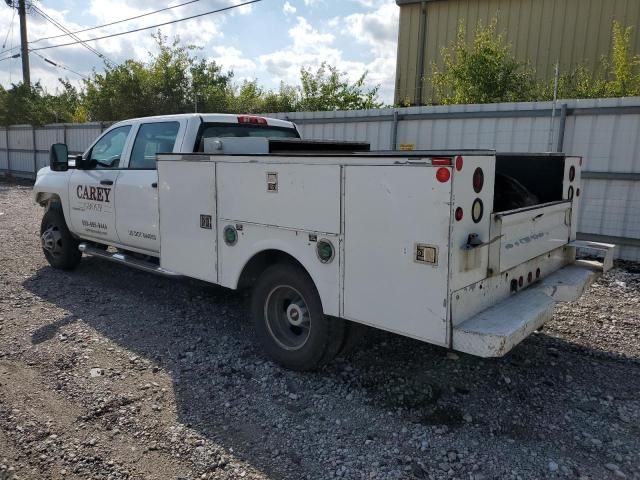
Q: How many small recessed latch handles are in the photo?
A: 3